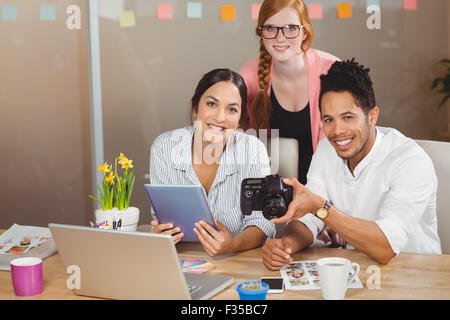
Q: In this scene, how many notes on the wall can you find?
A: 11